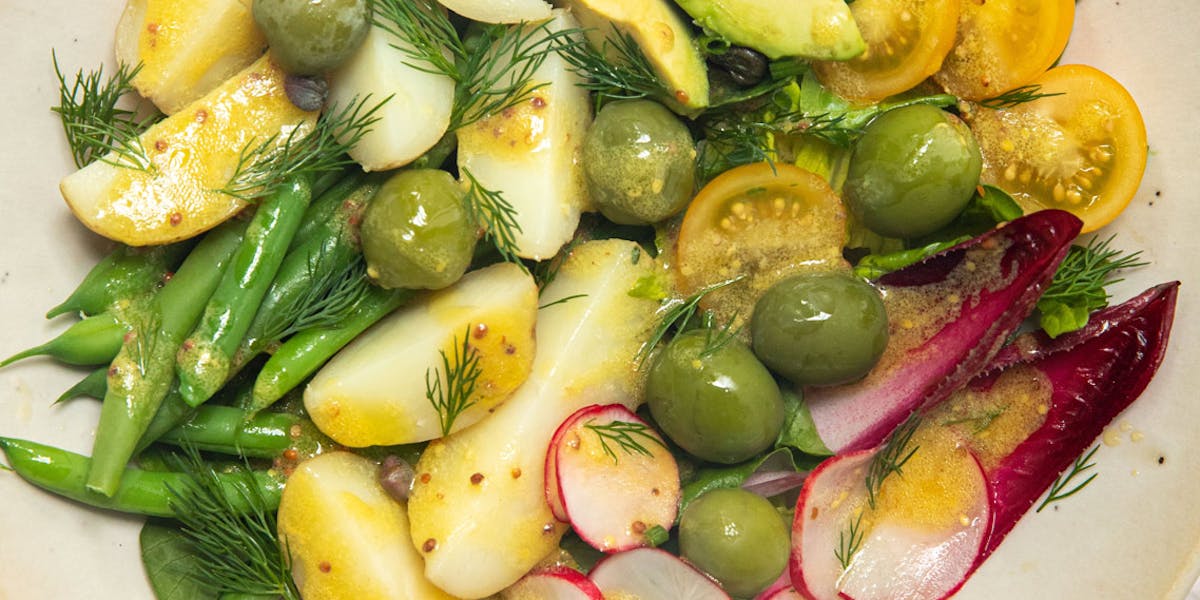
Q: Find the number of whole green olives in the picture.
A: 7